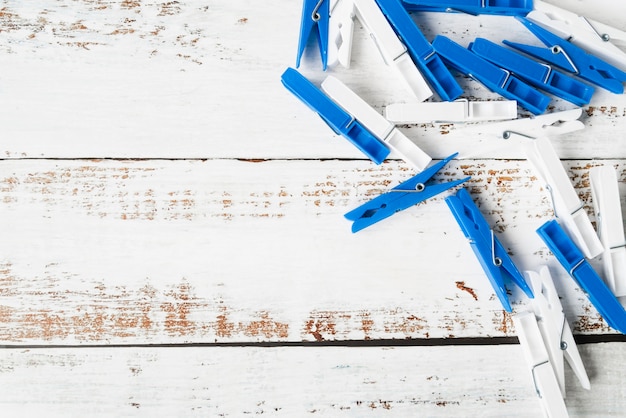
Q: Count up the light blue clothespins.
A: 10